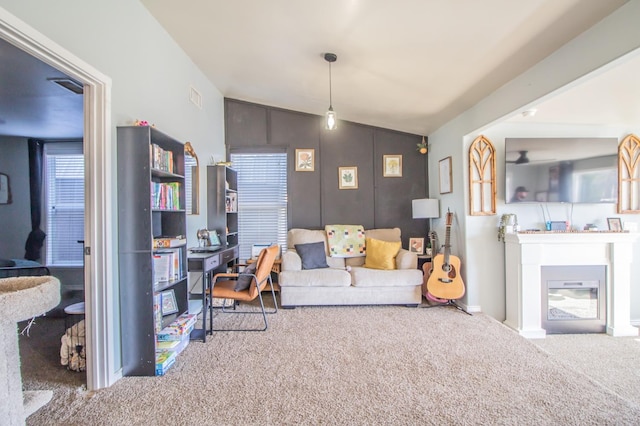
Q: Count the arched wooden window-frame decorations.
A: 2